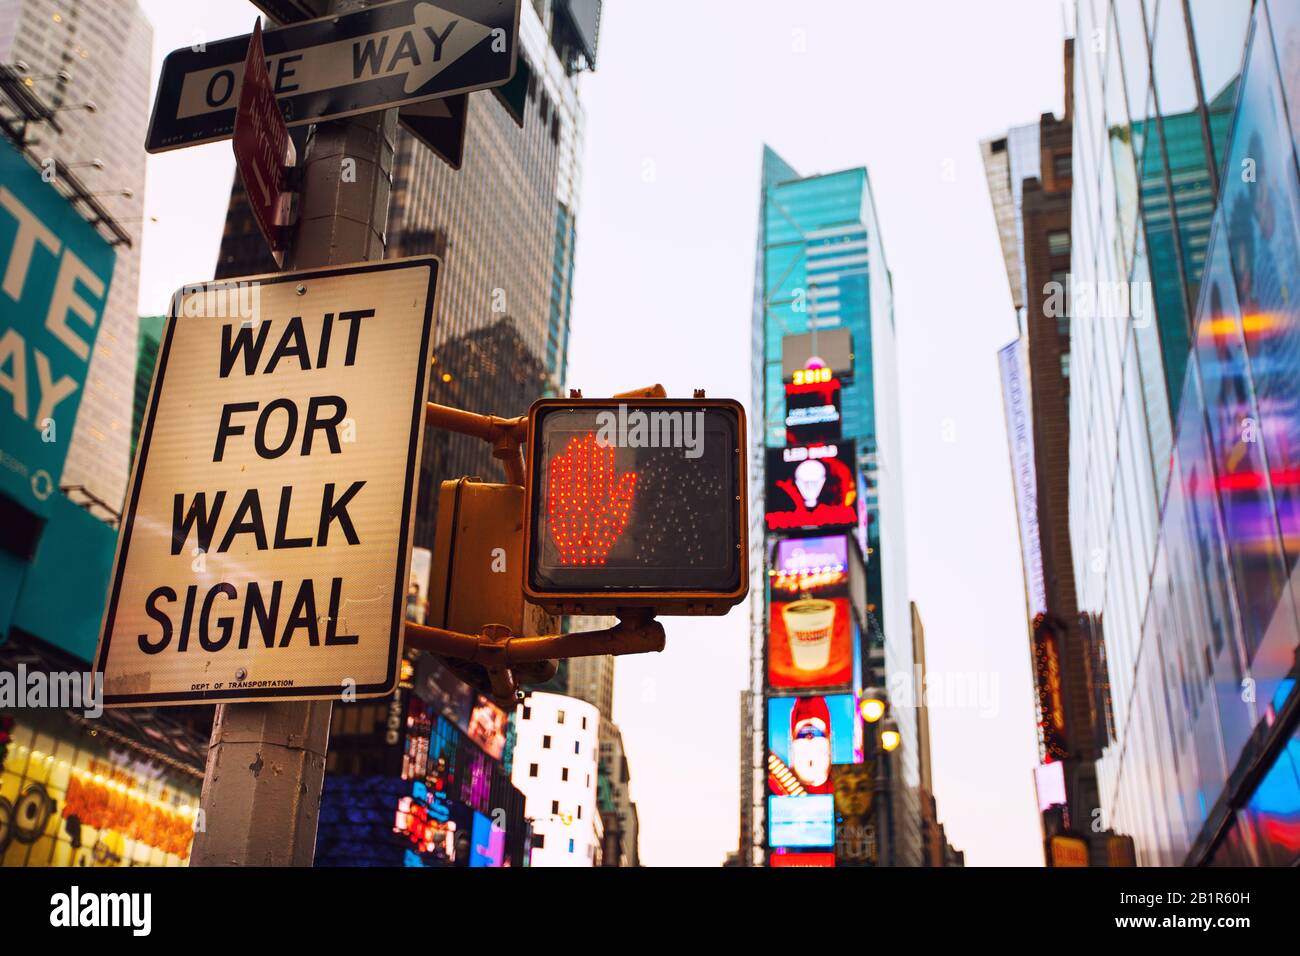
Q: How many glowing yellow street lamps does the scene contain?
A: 2